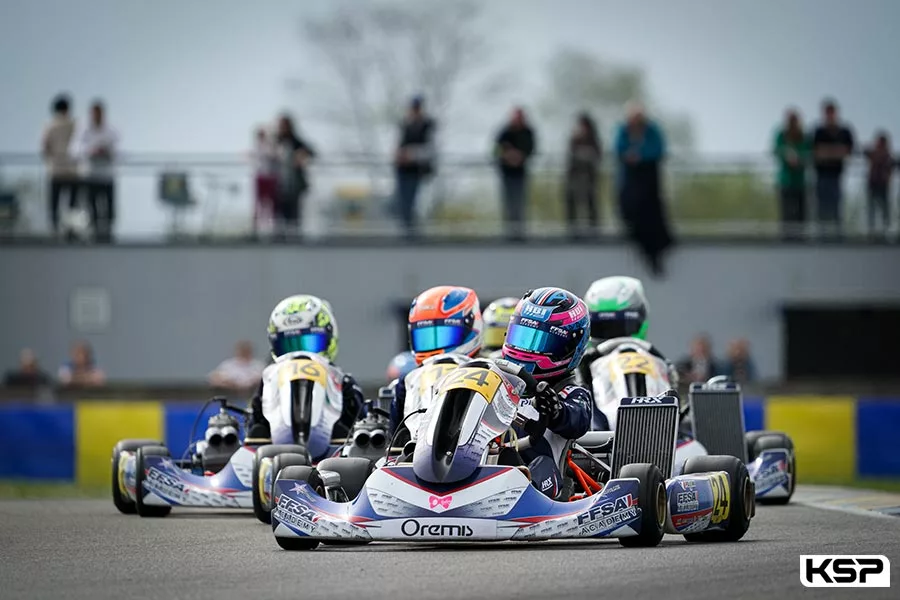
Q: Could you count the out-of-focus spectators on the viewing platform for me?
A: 11